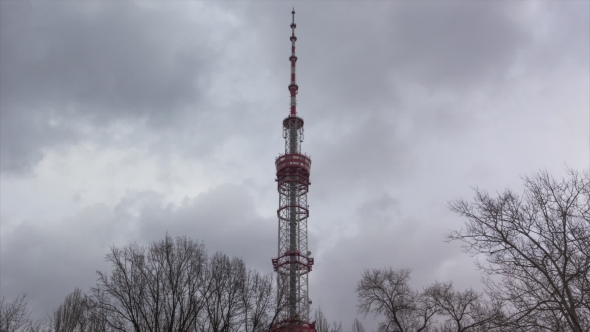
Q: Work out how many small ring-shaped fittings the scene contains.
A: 5